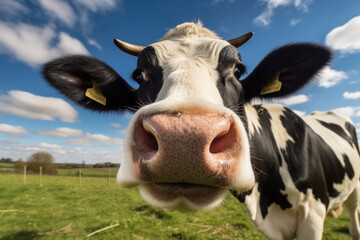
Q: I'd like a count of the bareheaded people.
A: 0